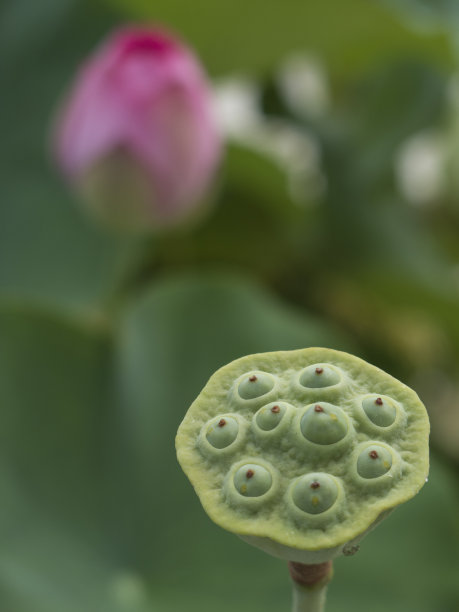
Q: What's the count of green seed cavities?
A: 9